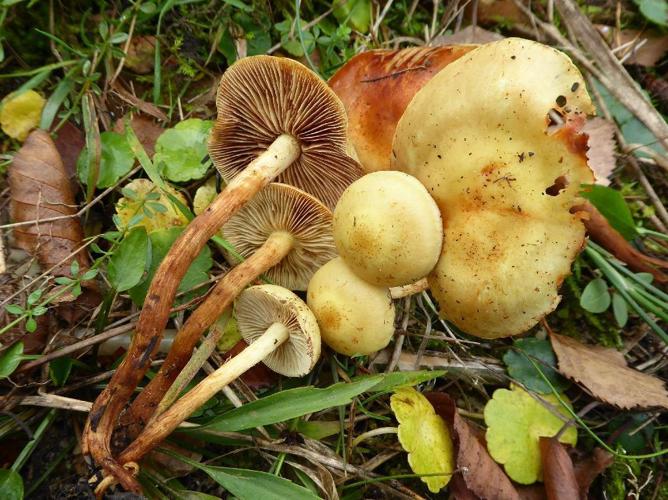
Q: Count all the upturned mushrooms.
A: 3